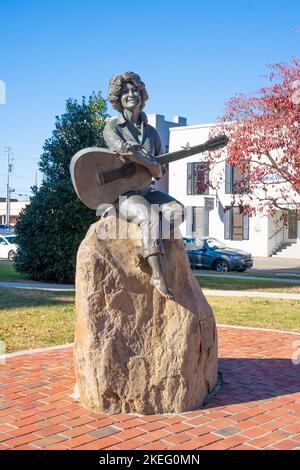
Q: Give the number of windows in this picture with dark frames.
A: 4